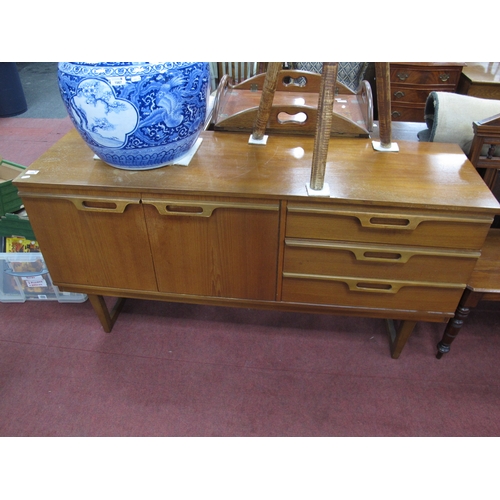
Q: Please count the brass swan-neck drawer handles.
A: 4